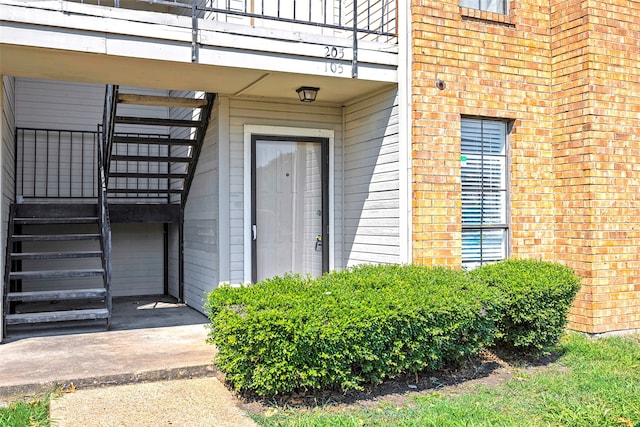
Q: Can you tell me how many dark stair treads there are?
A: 11